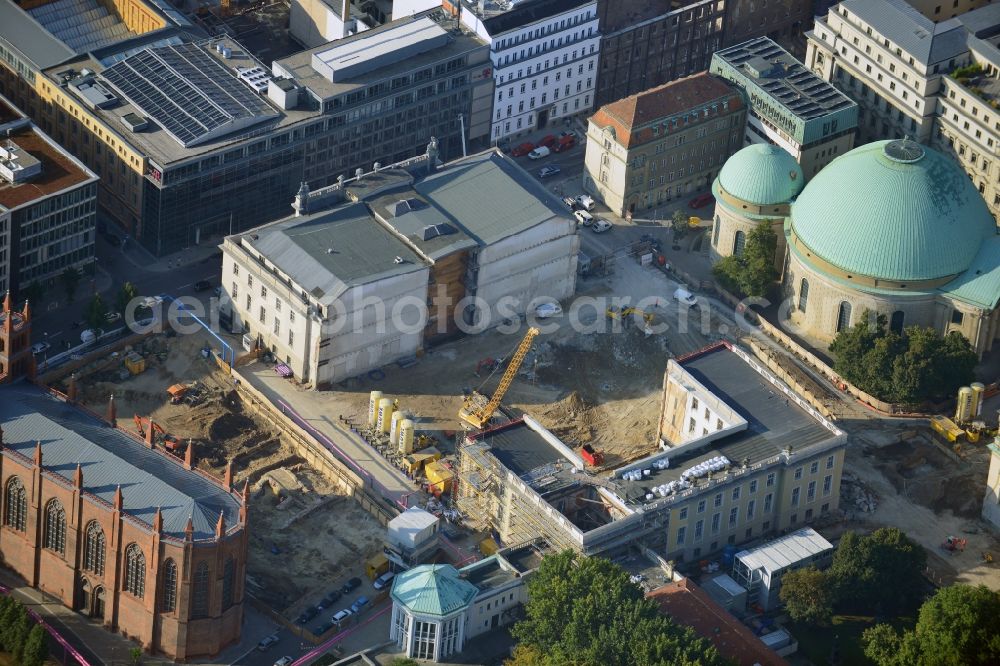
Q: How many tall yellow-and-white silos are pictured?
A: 6